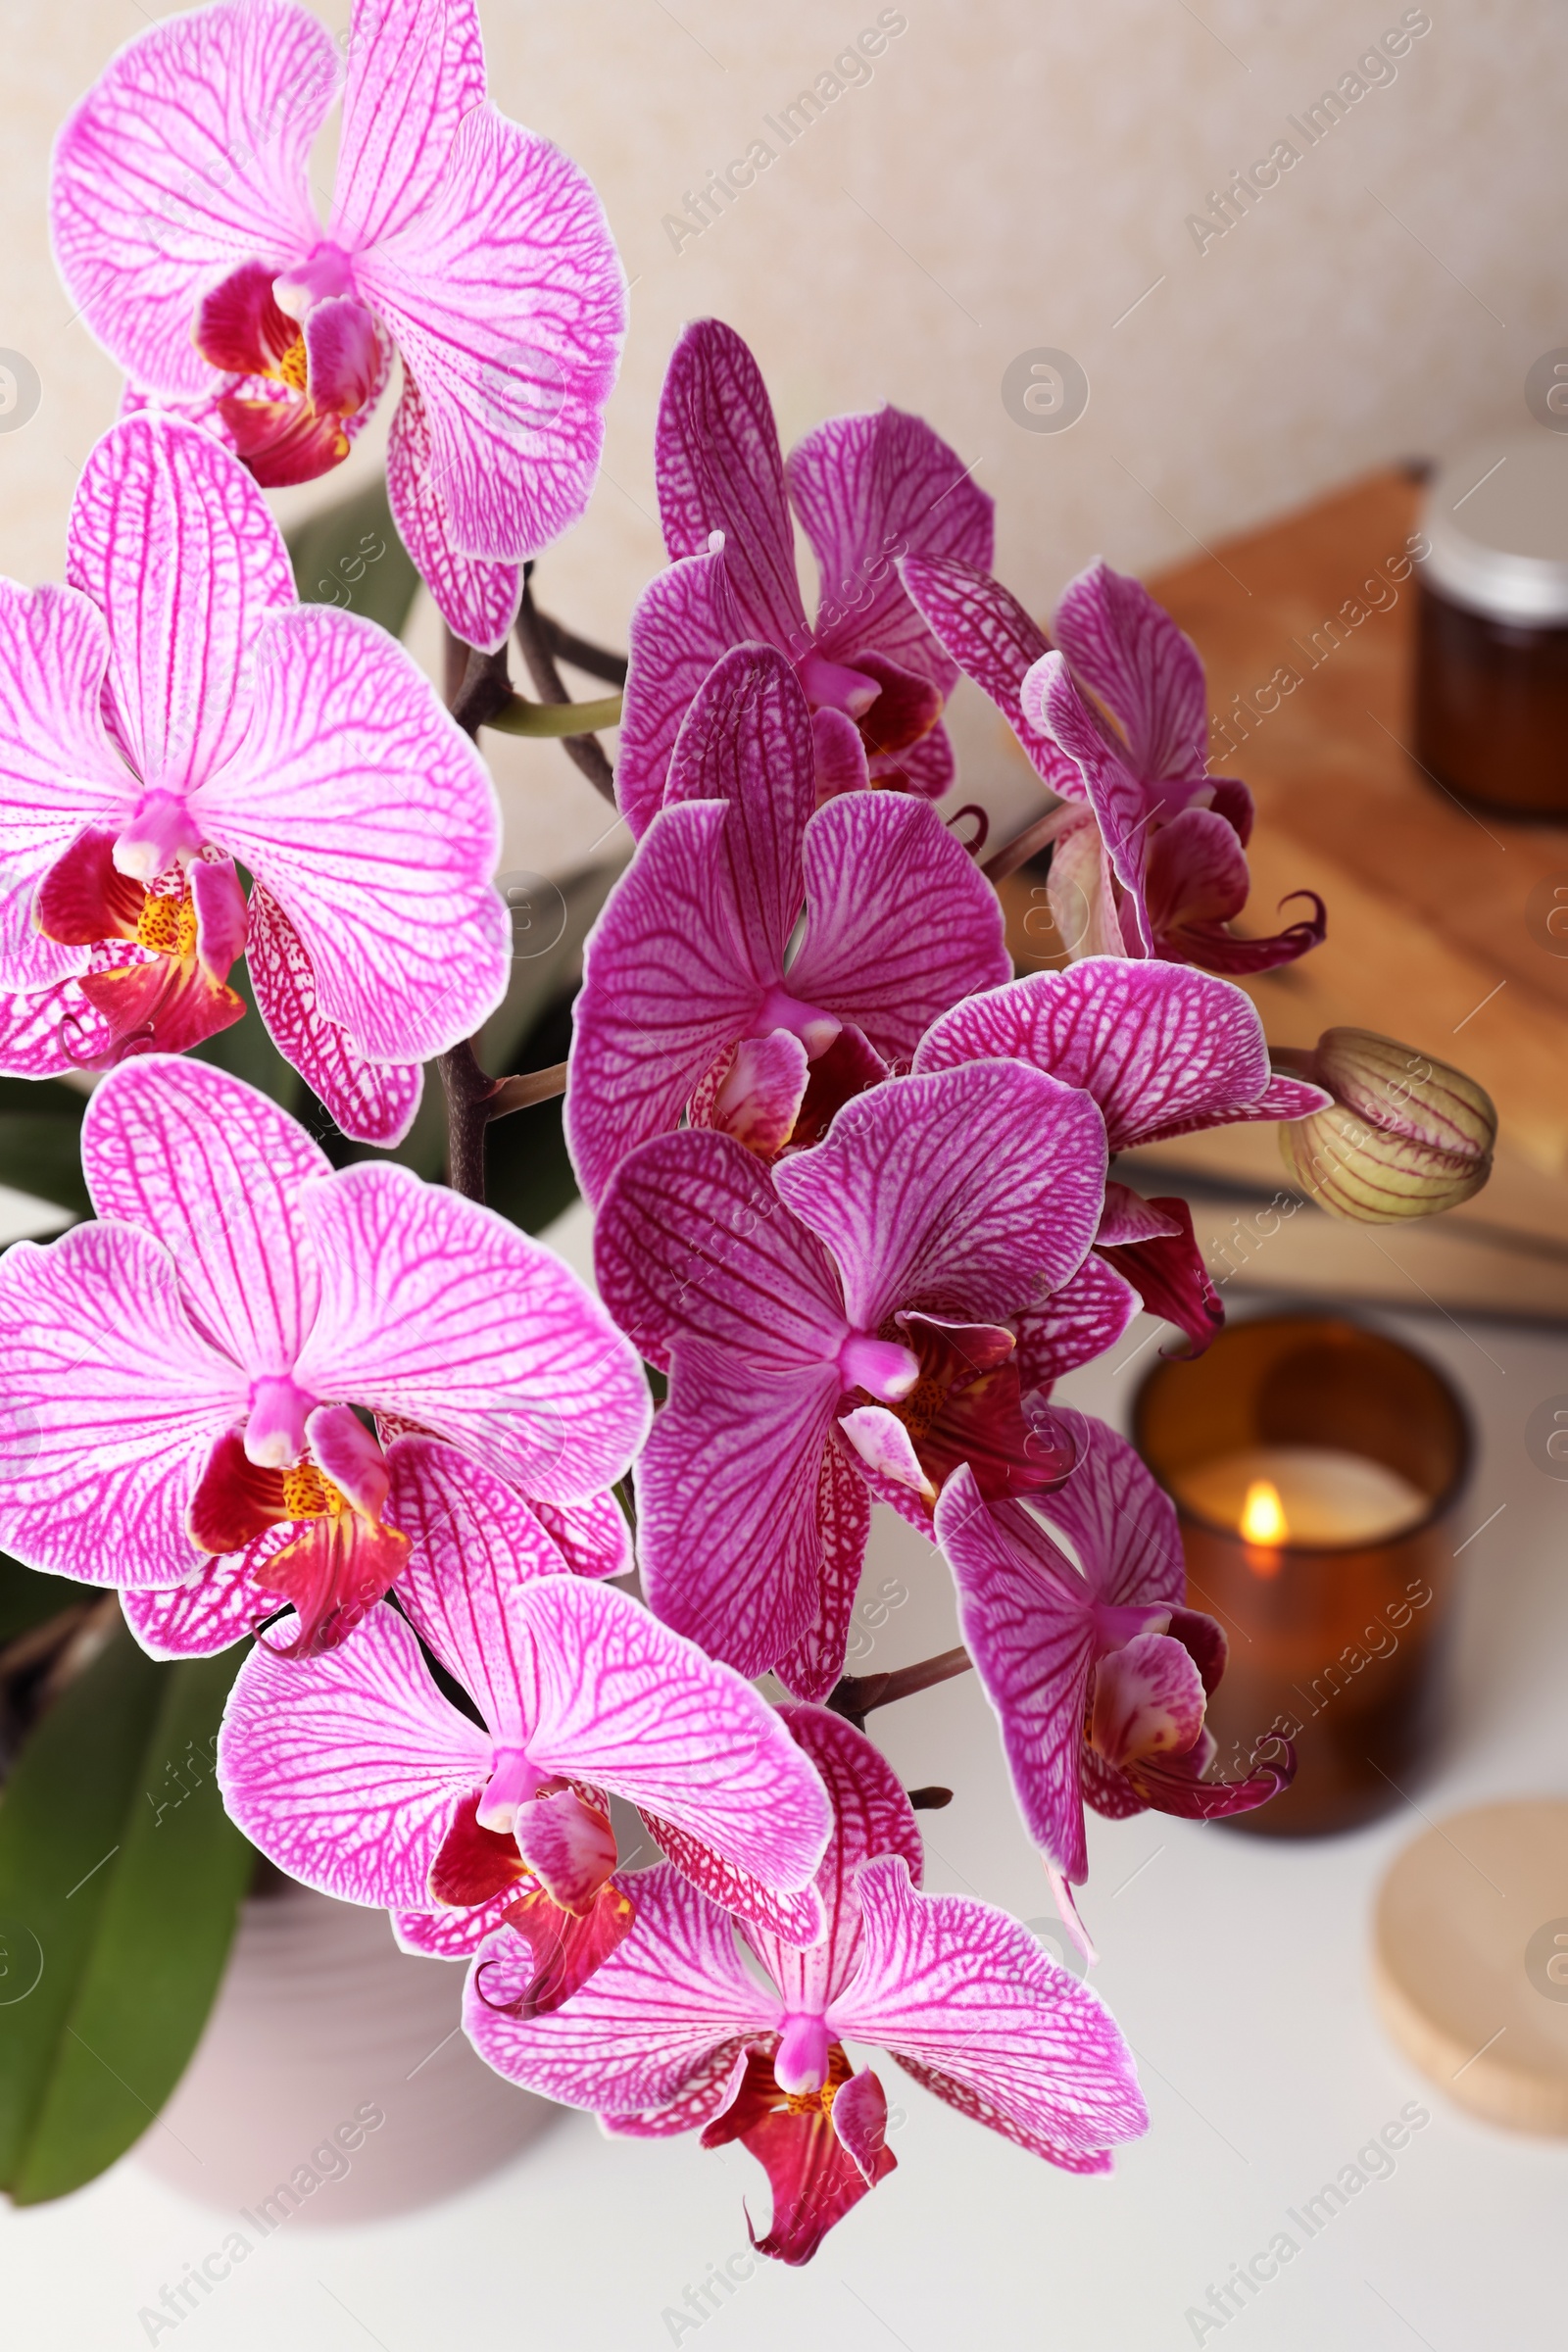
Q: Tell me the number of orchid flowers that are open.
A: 11